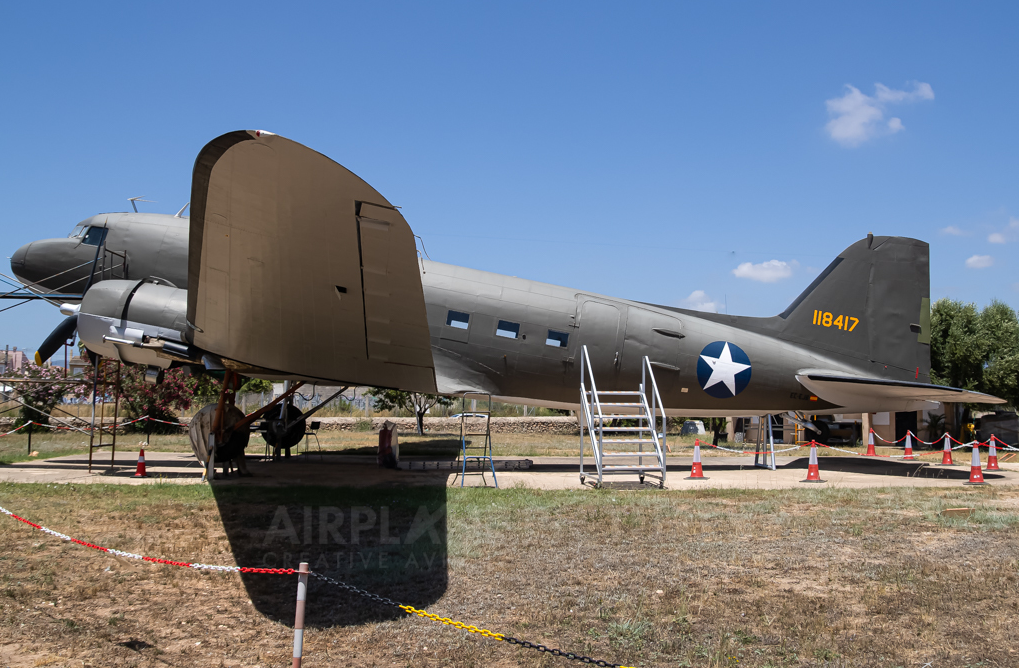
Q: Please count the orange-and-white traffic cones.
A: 8